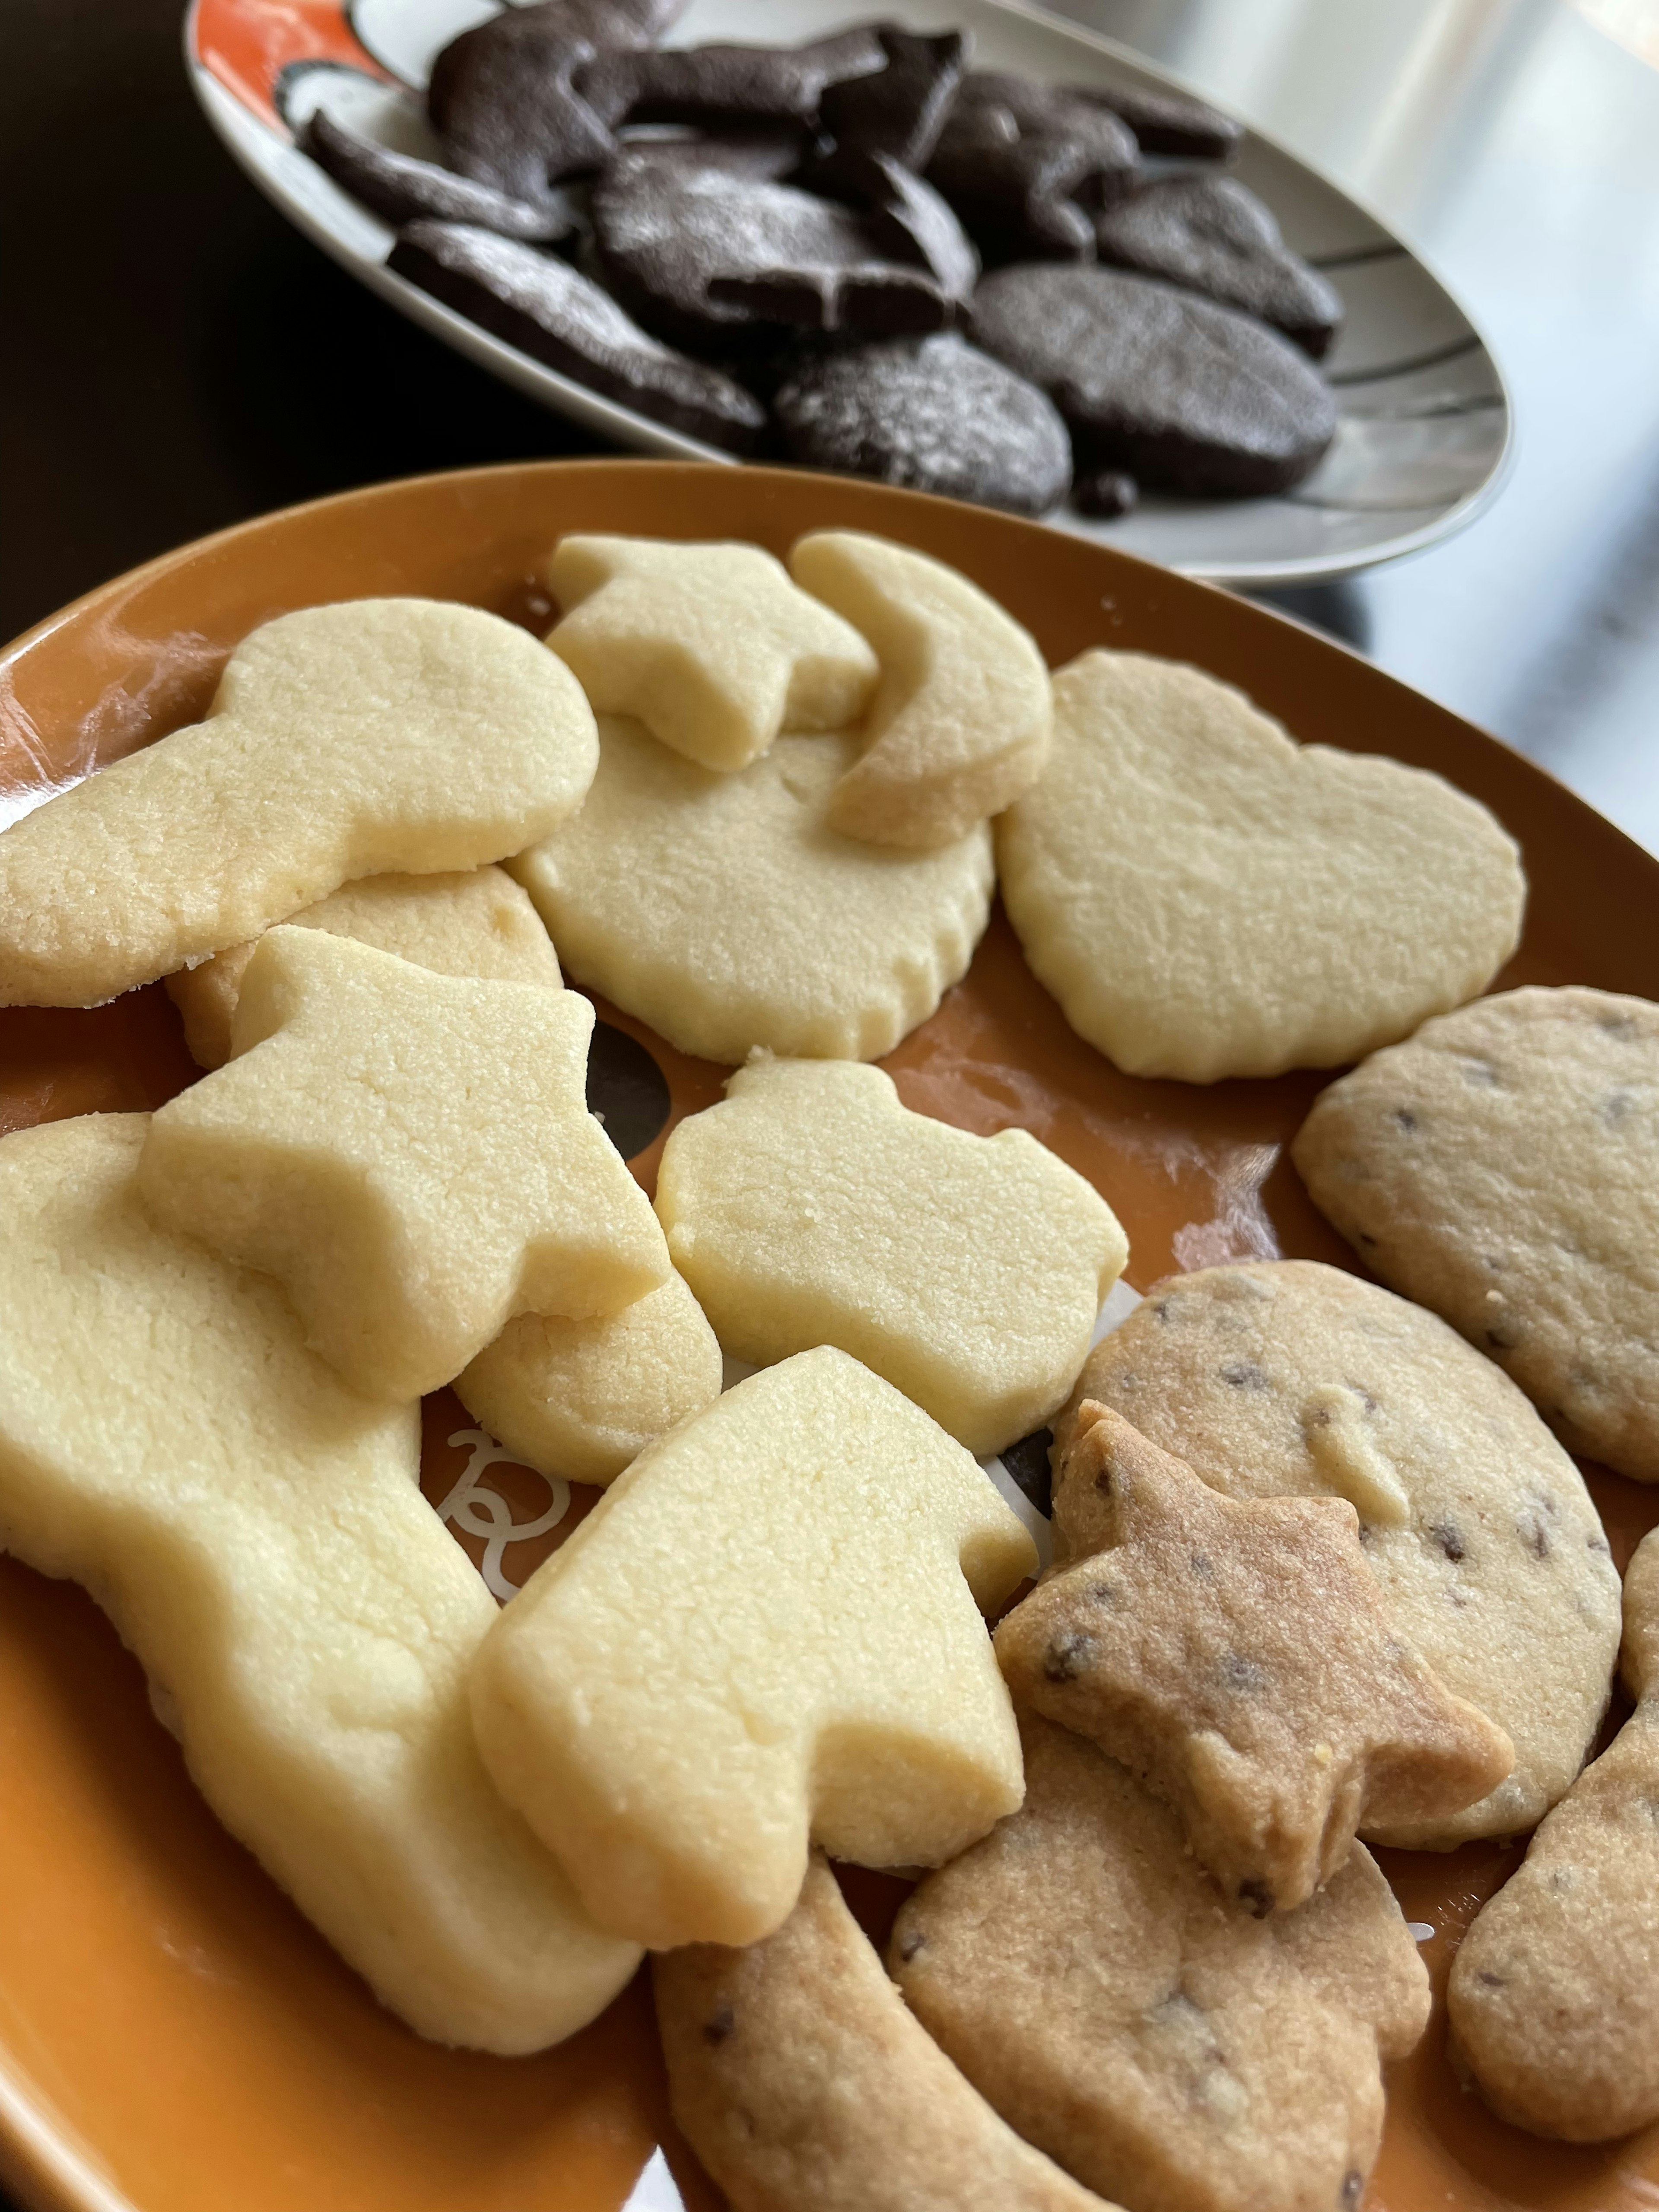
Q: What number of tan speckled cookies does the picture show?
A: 6